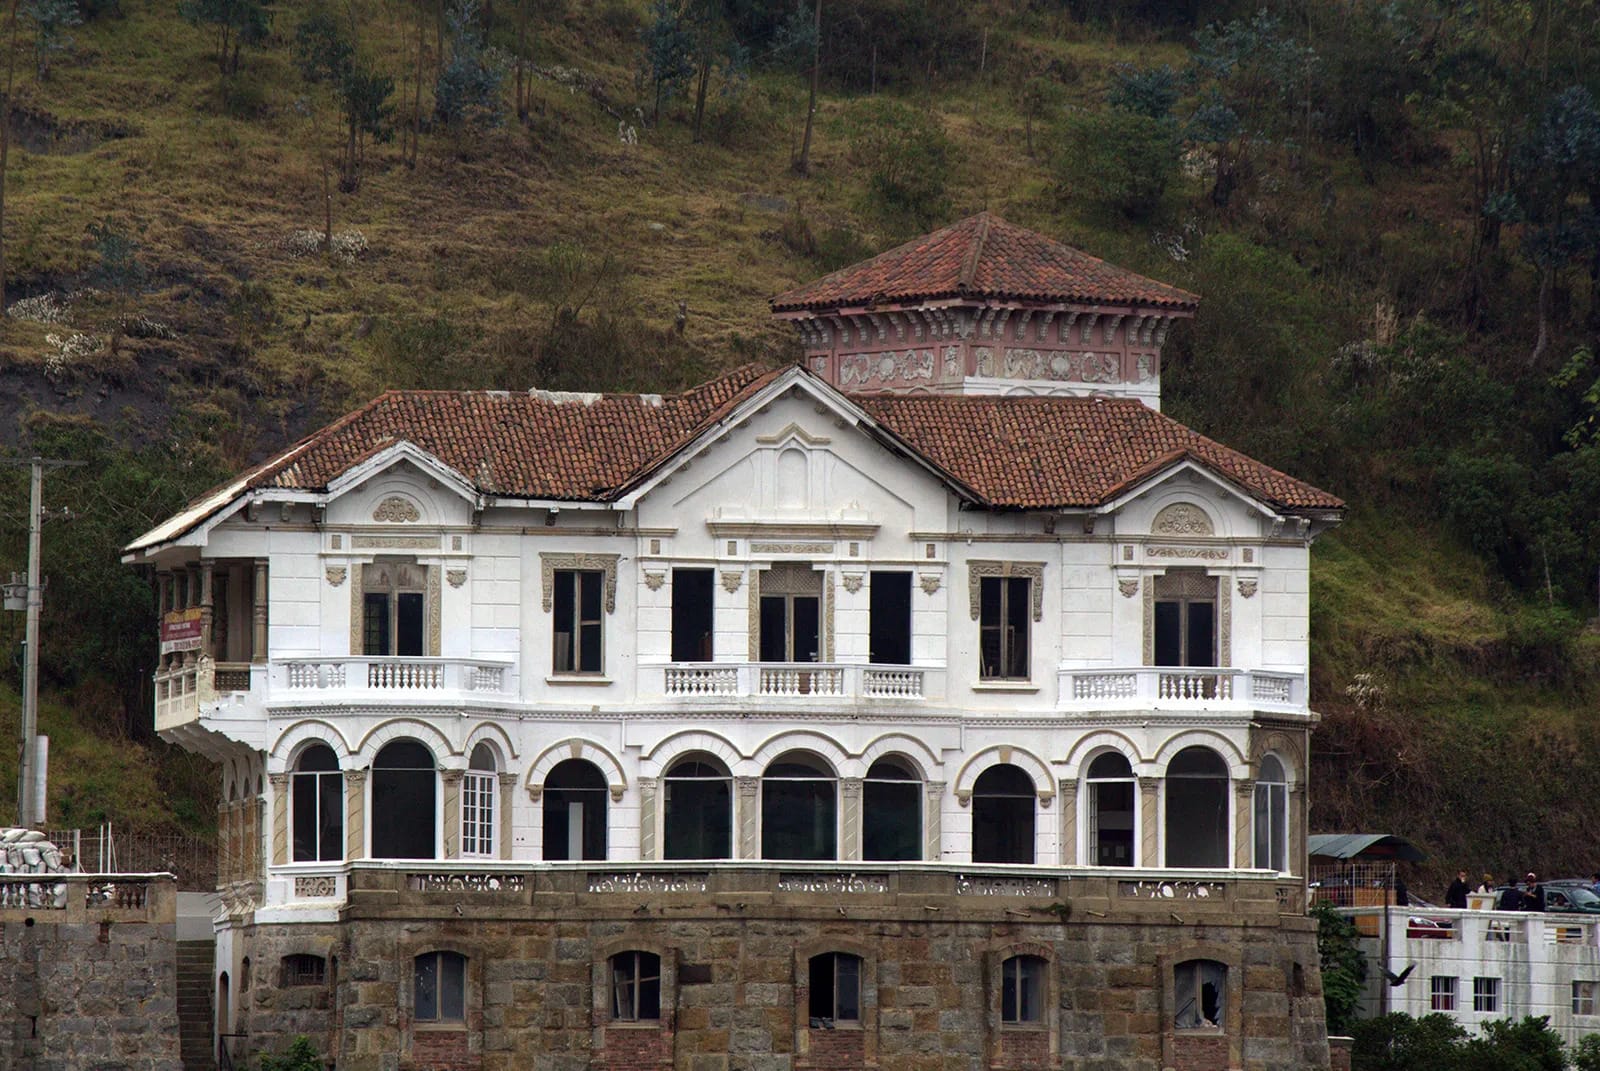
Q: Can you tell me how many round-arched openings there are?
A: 11